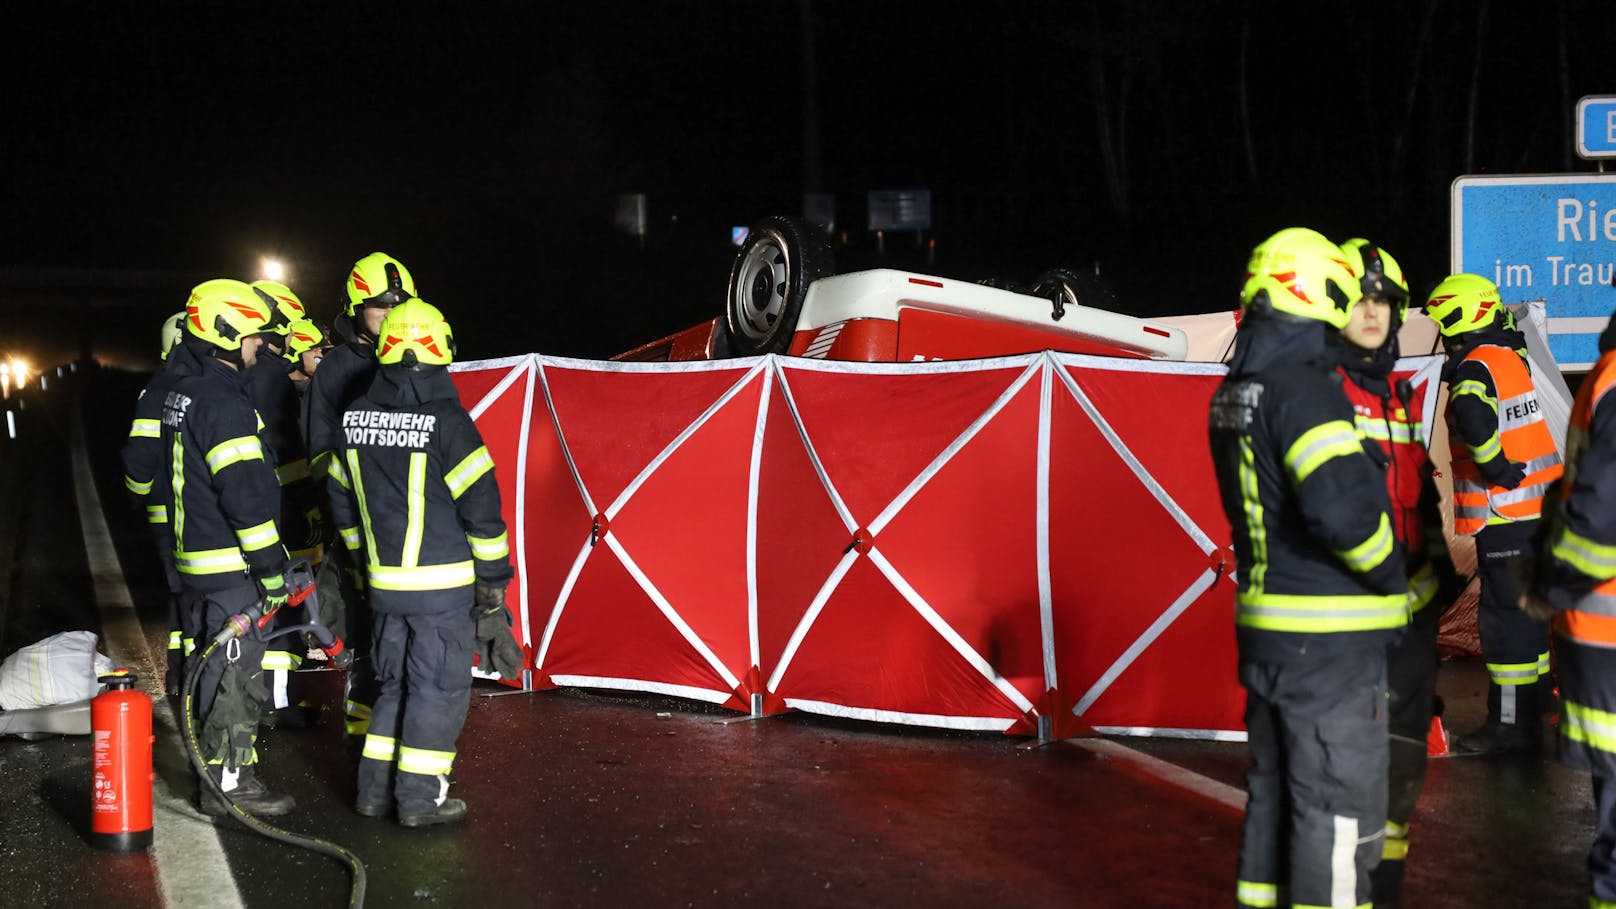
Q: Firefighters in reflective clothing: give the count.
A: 10